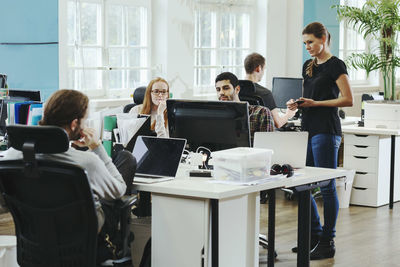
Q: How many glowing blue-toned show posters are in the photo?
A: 0